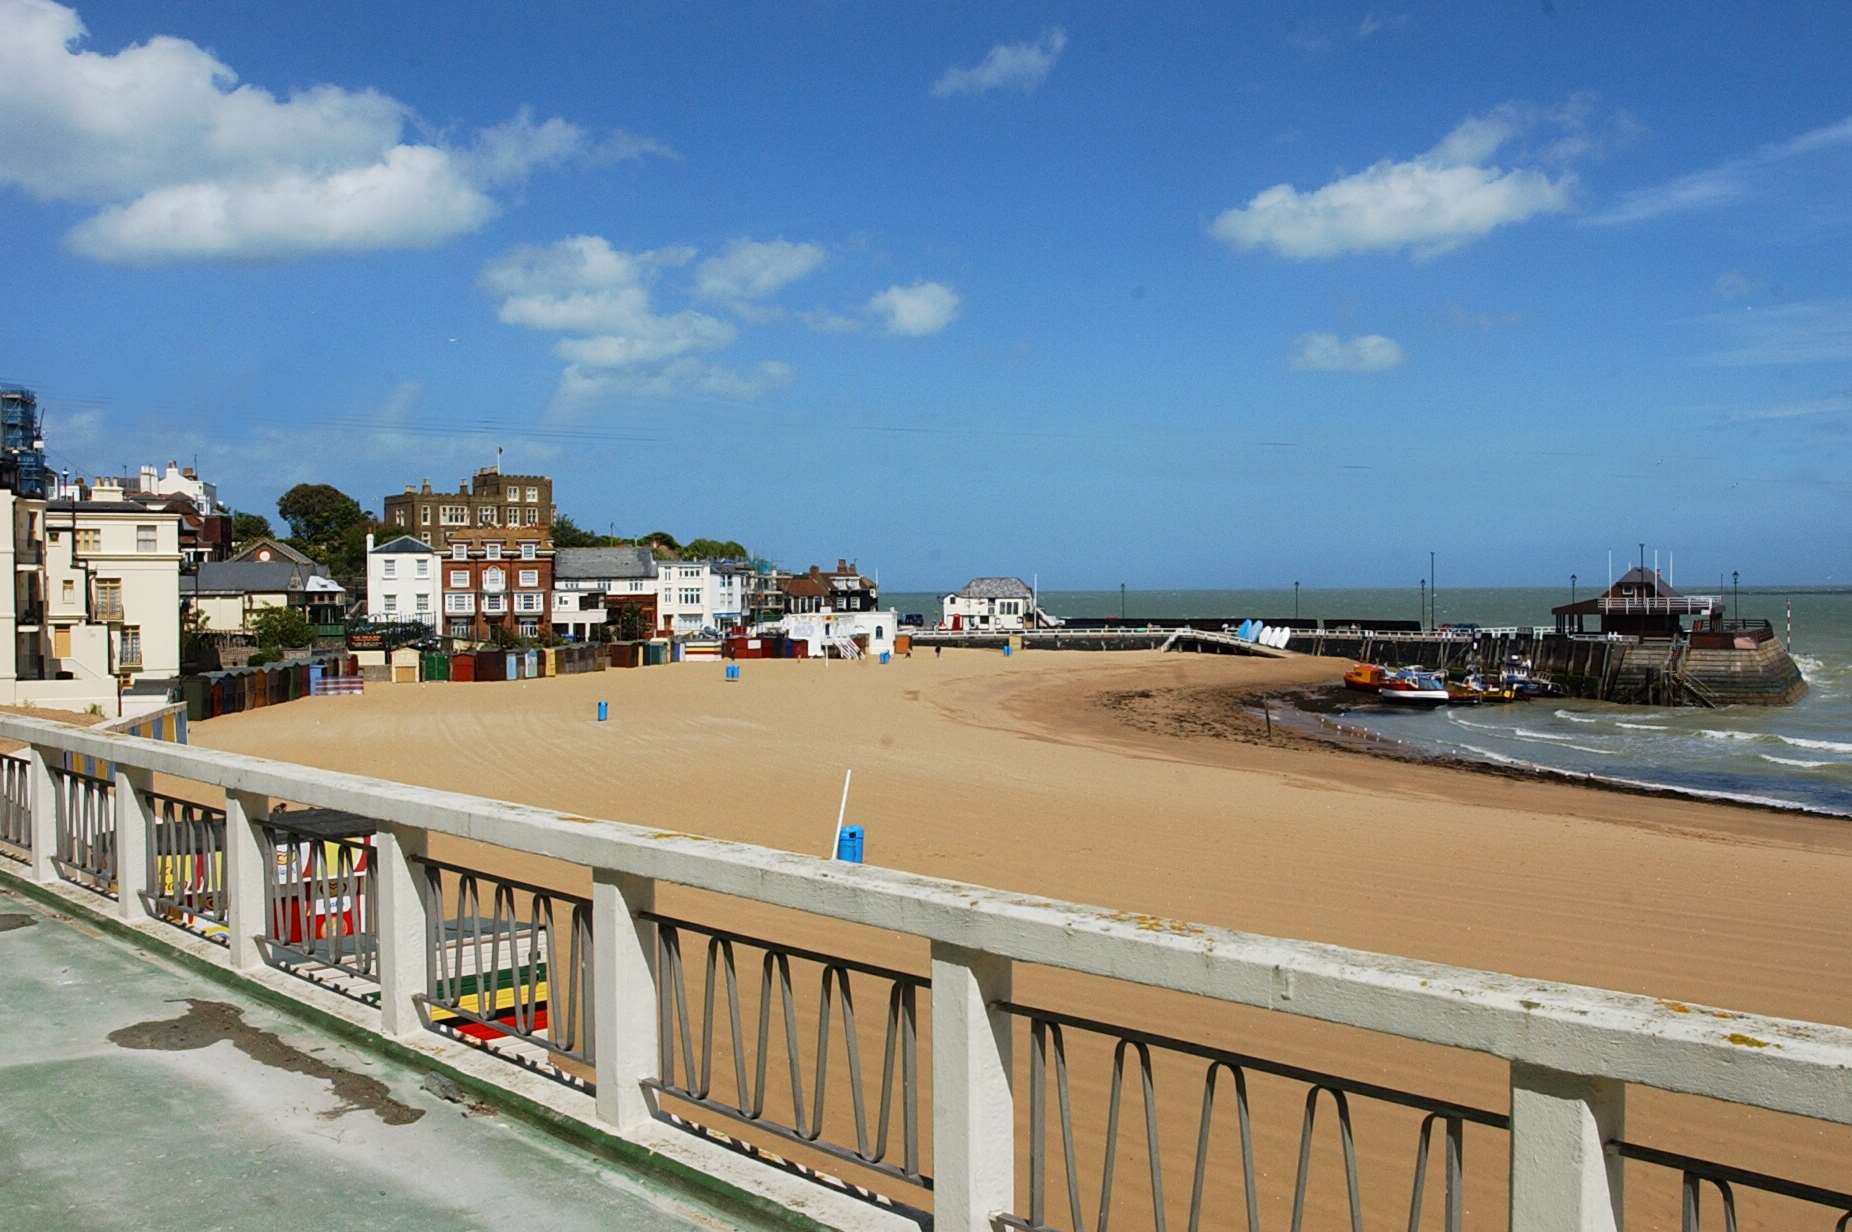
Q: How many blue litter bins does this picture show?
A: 5